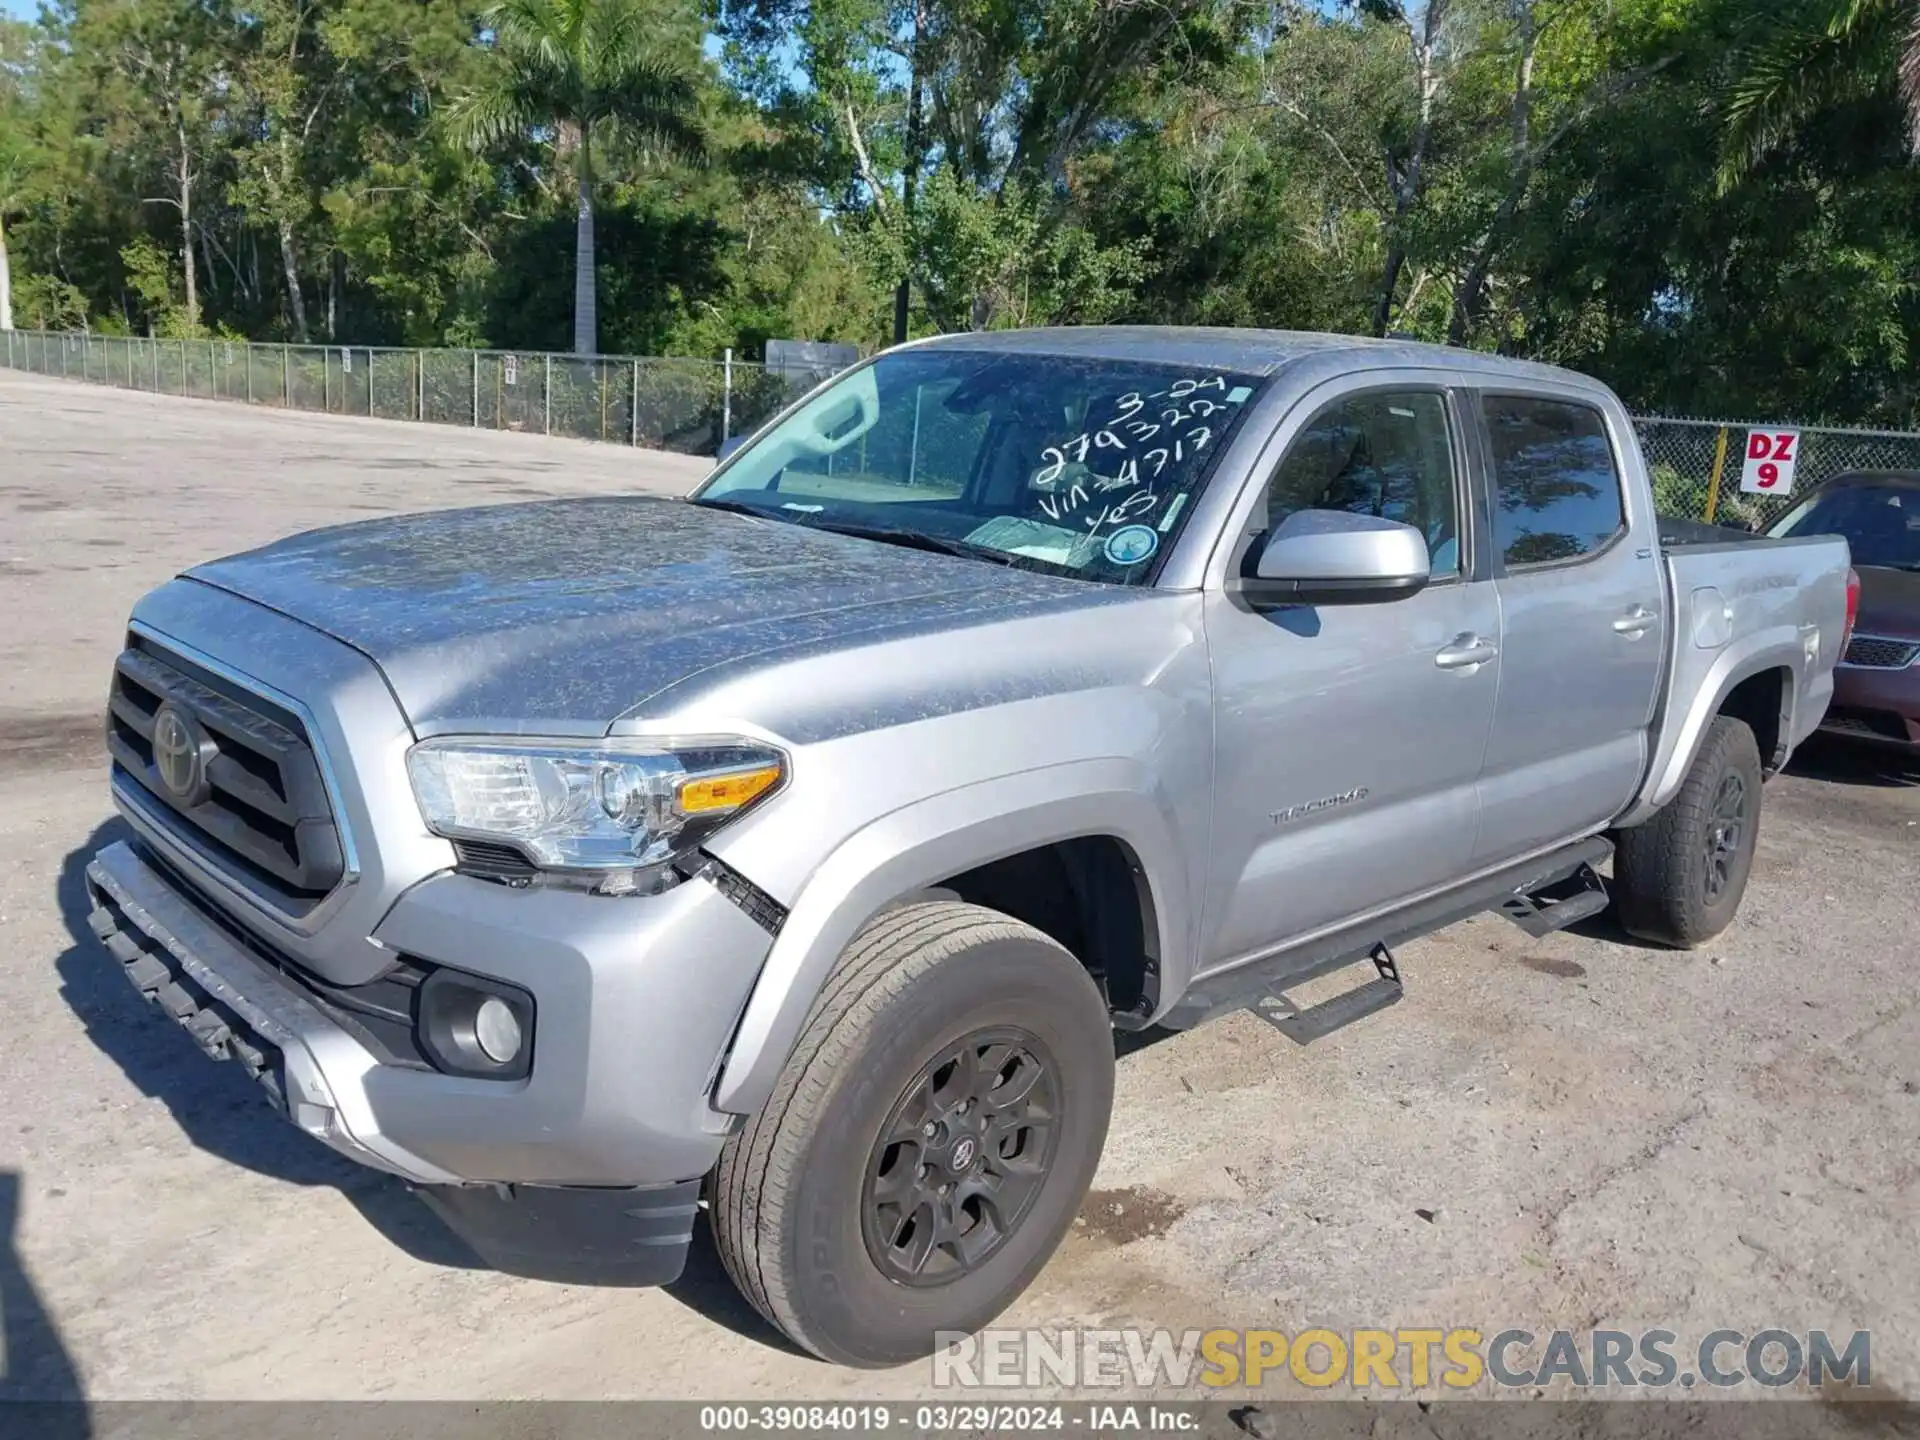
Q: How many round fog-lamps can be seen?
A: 1